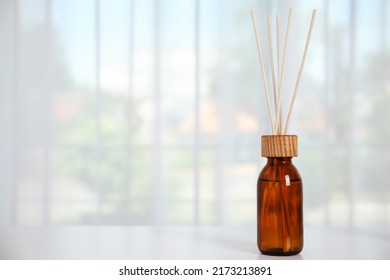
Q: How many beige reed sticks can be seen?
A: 5